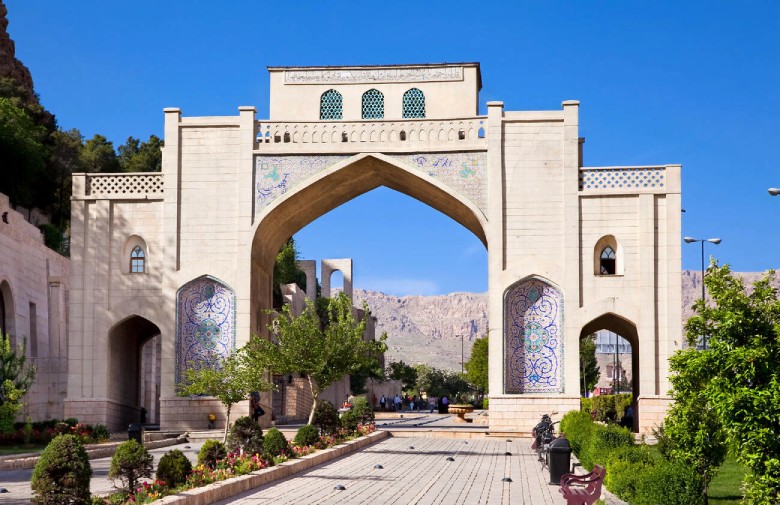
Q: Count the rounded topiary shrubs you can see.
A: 10